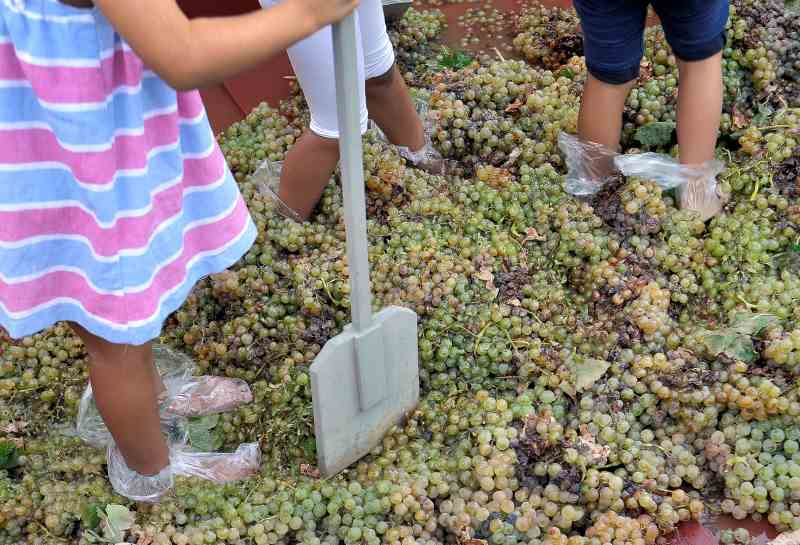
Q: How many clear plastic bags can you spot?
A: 6